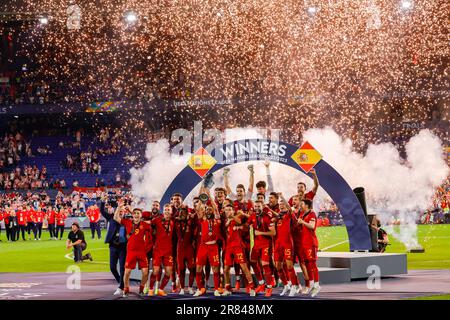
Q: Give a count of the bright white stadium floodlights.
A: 4